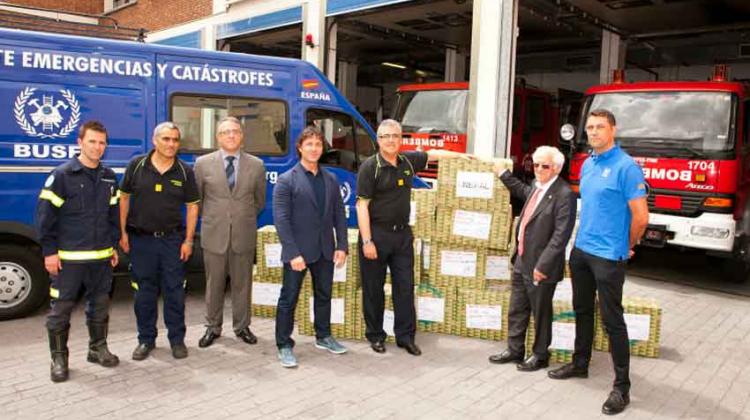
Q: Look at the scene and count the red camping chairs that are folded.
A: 0